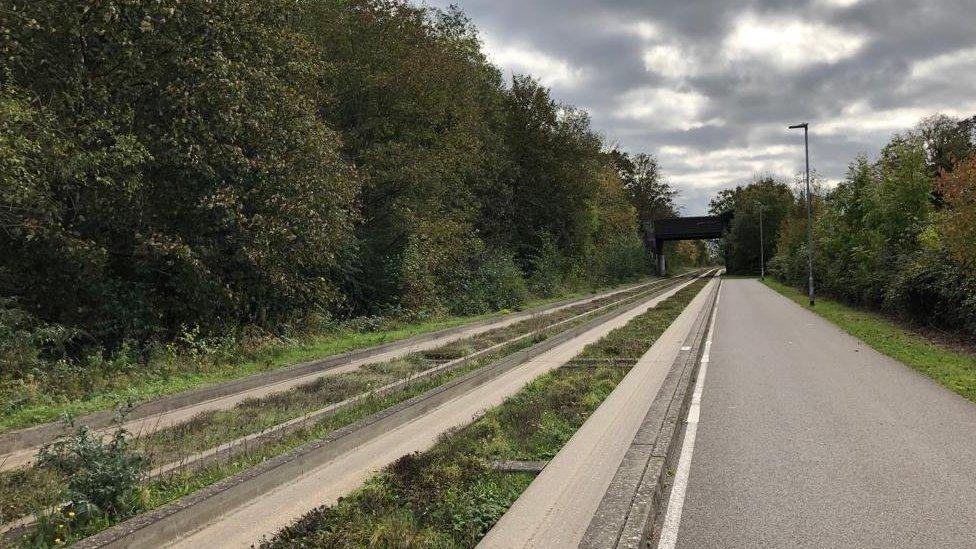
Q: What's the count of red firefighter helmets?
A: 0